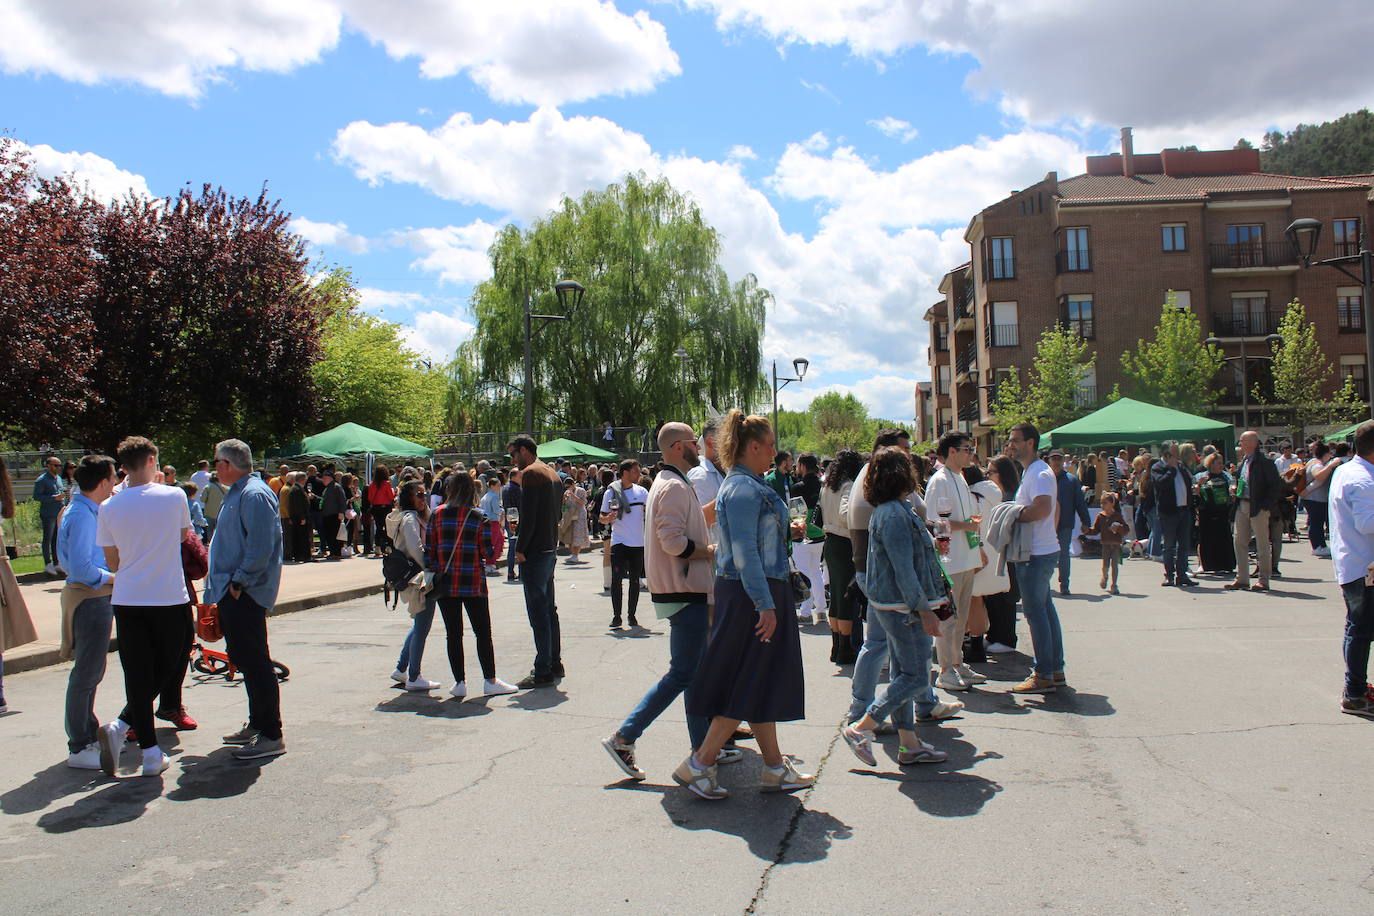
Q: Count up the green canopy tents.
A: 4